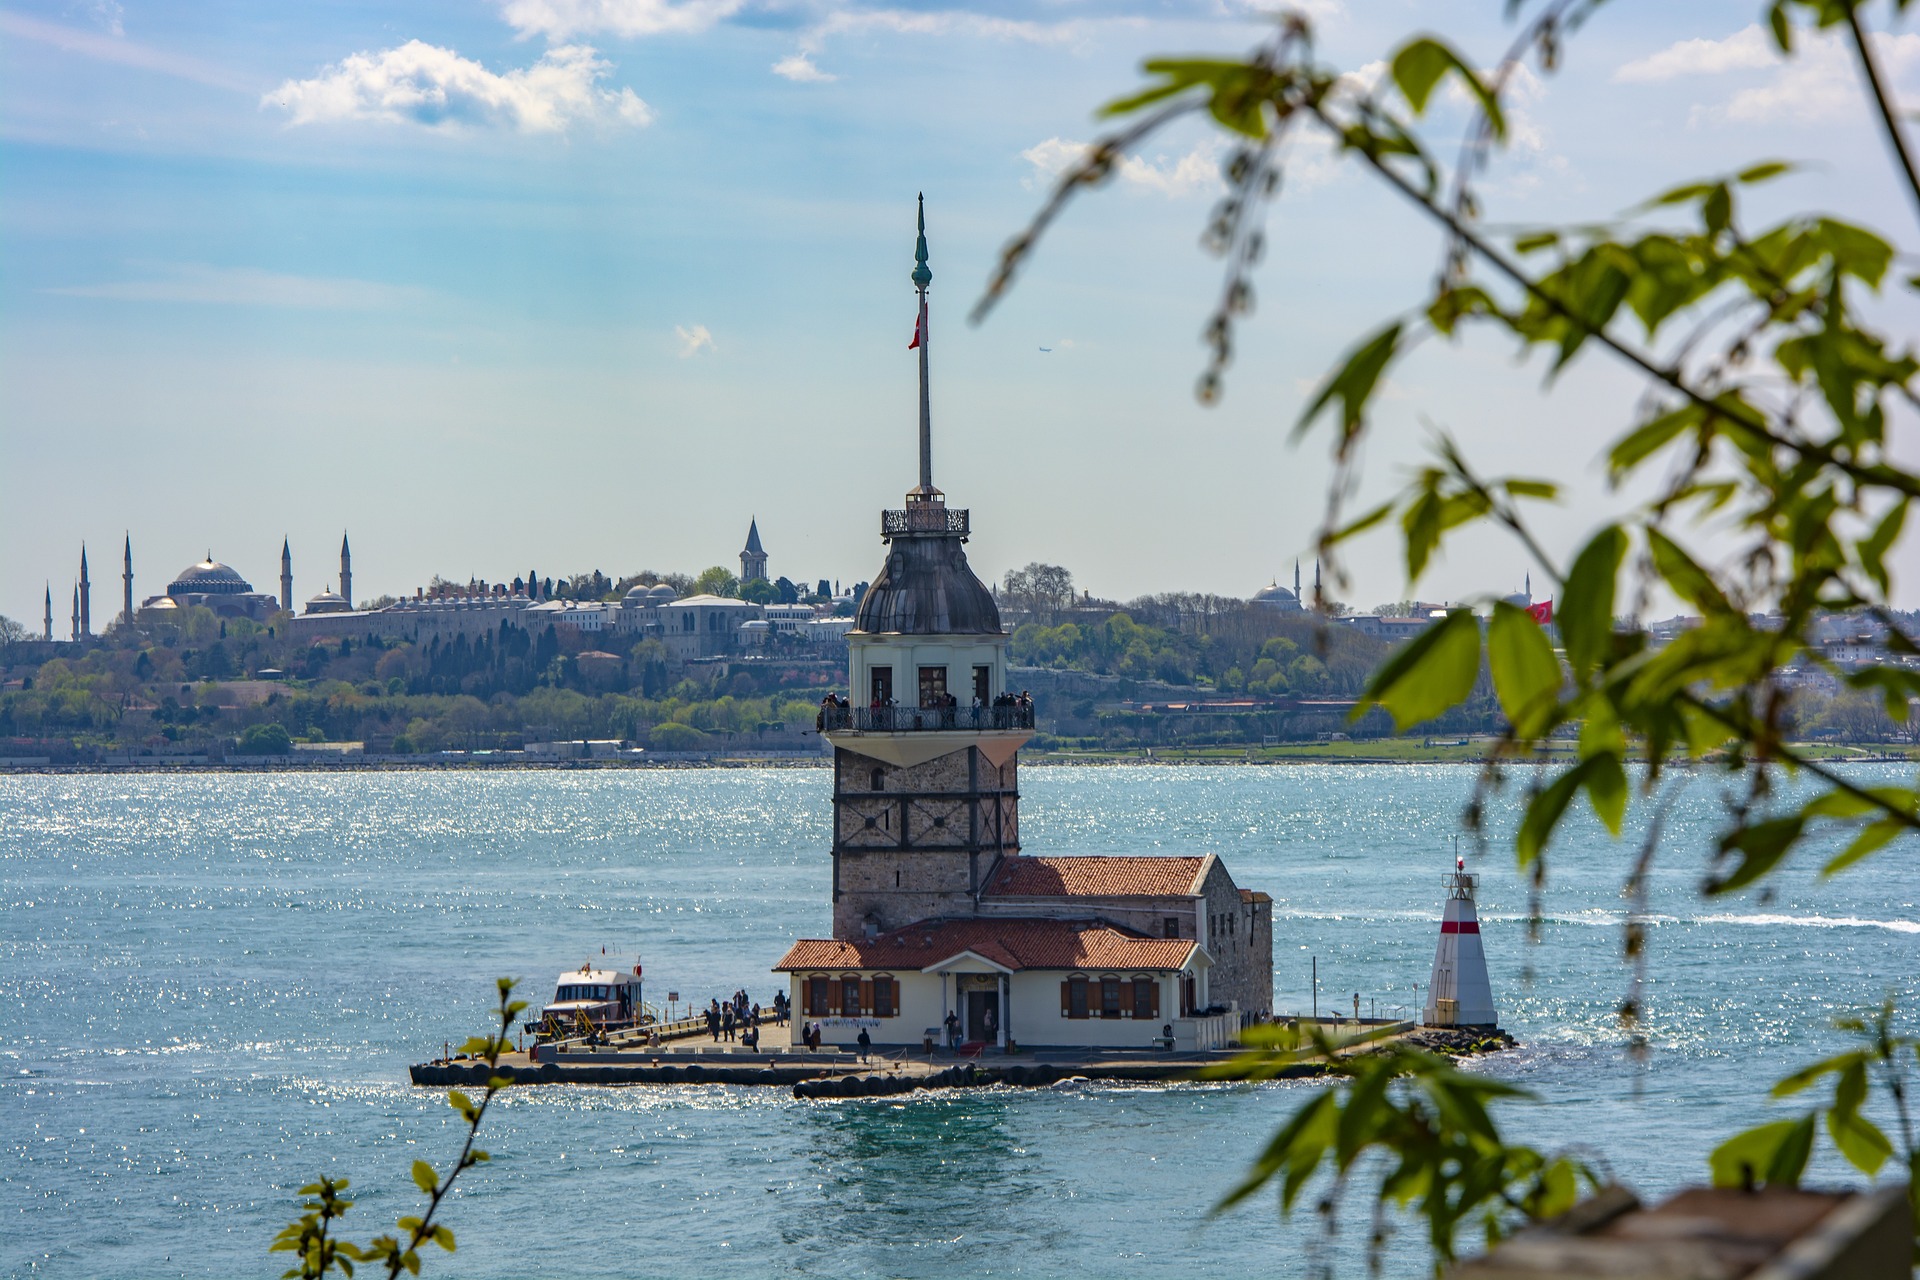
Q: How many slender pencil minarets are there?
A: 9